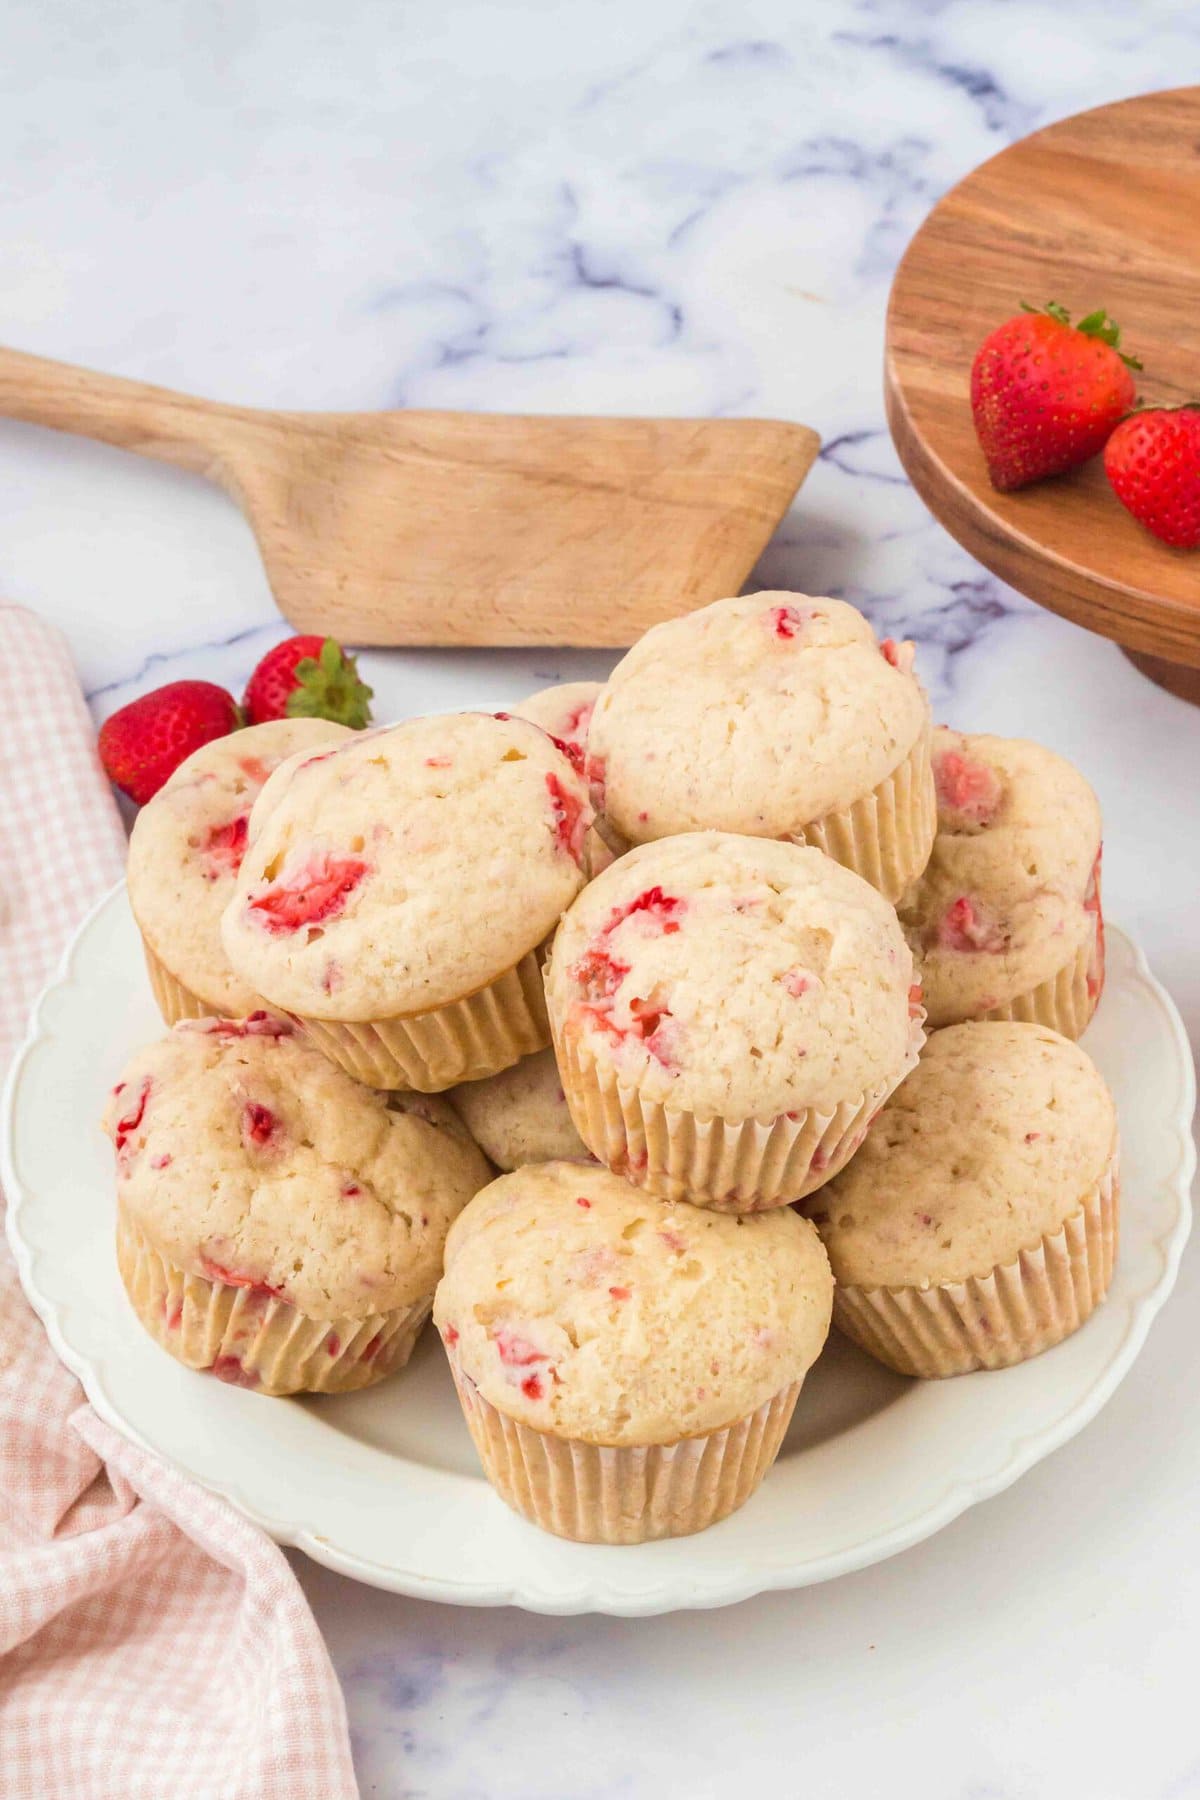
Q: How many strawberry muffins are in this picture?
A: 10